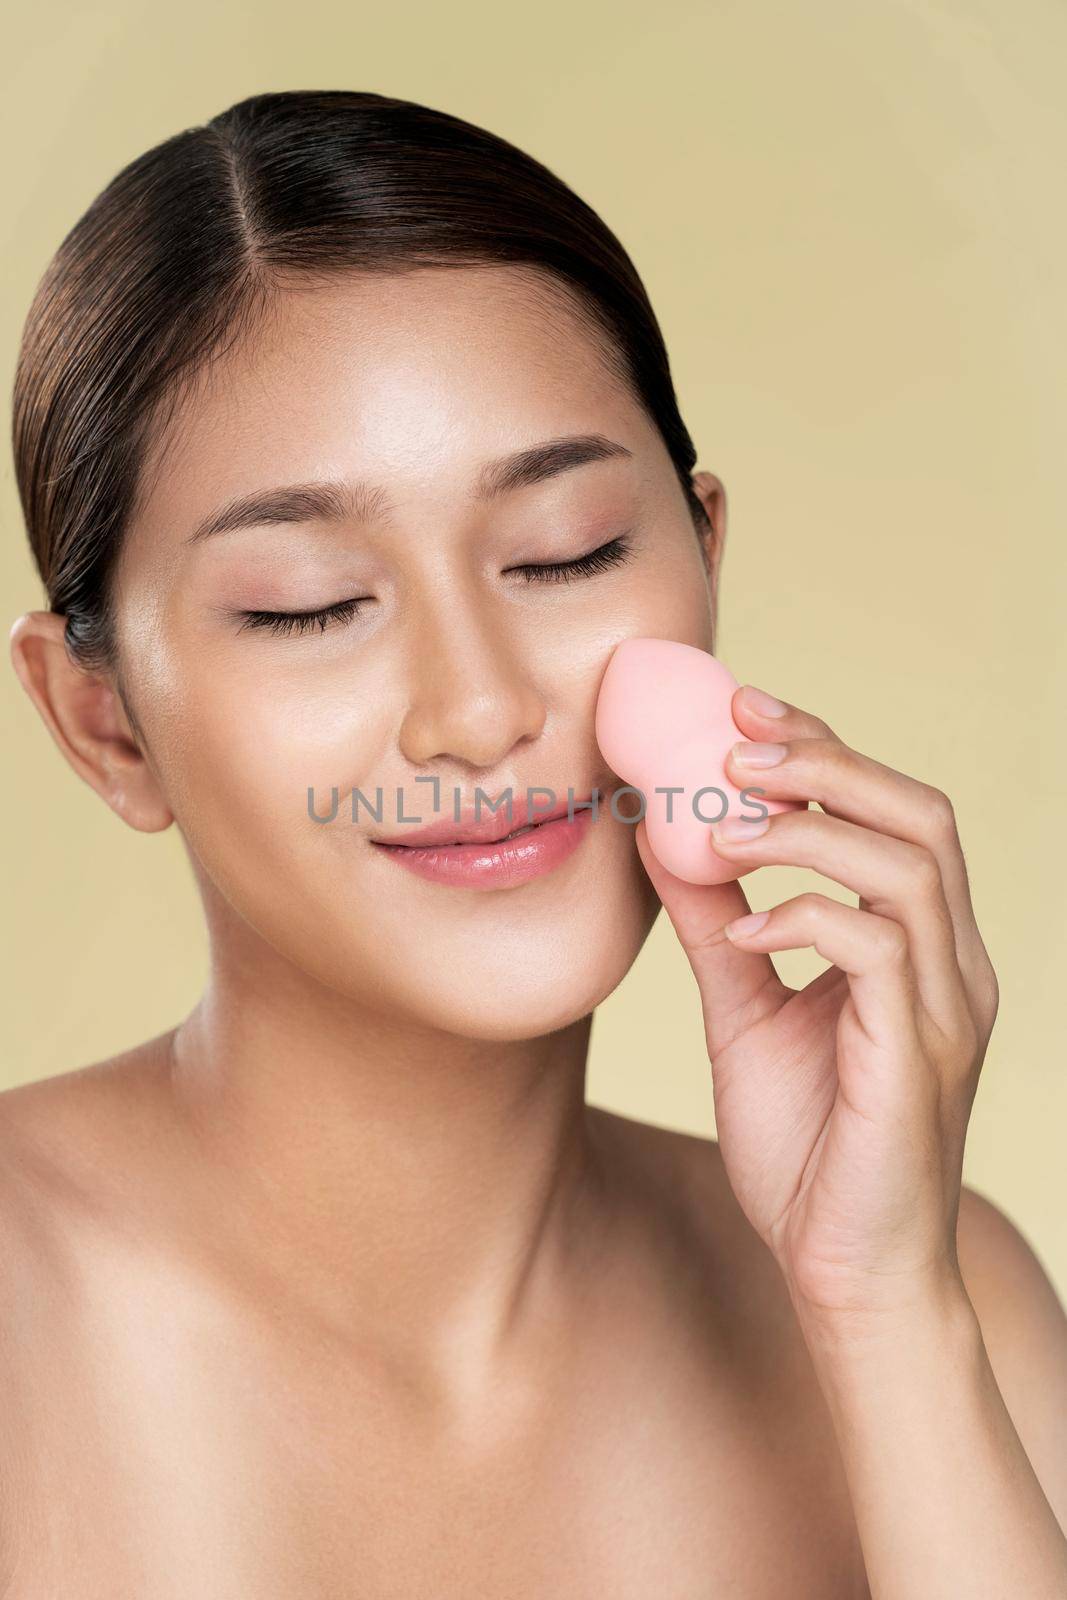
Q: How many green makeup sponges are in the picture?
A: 0